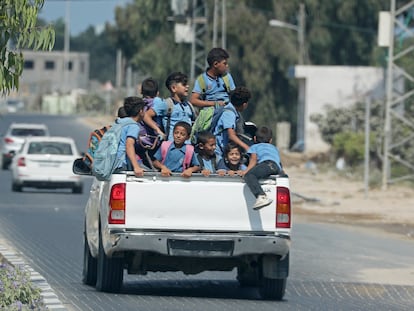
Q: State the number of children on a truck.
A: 10